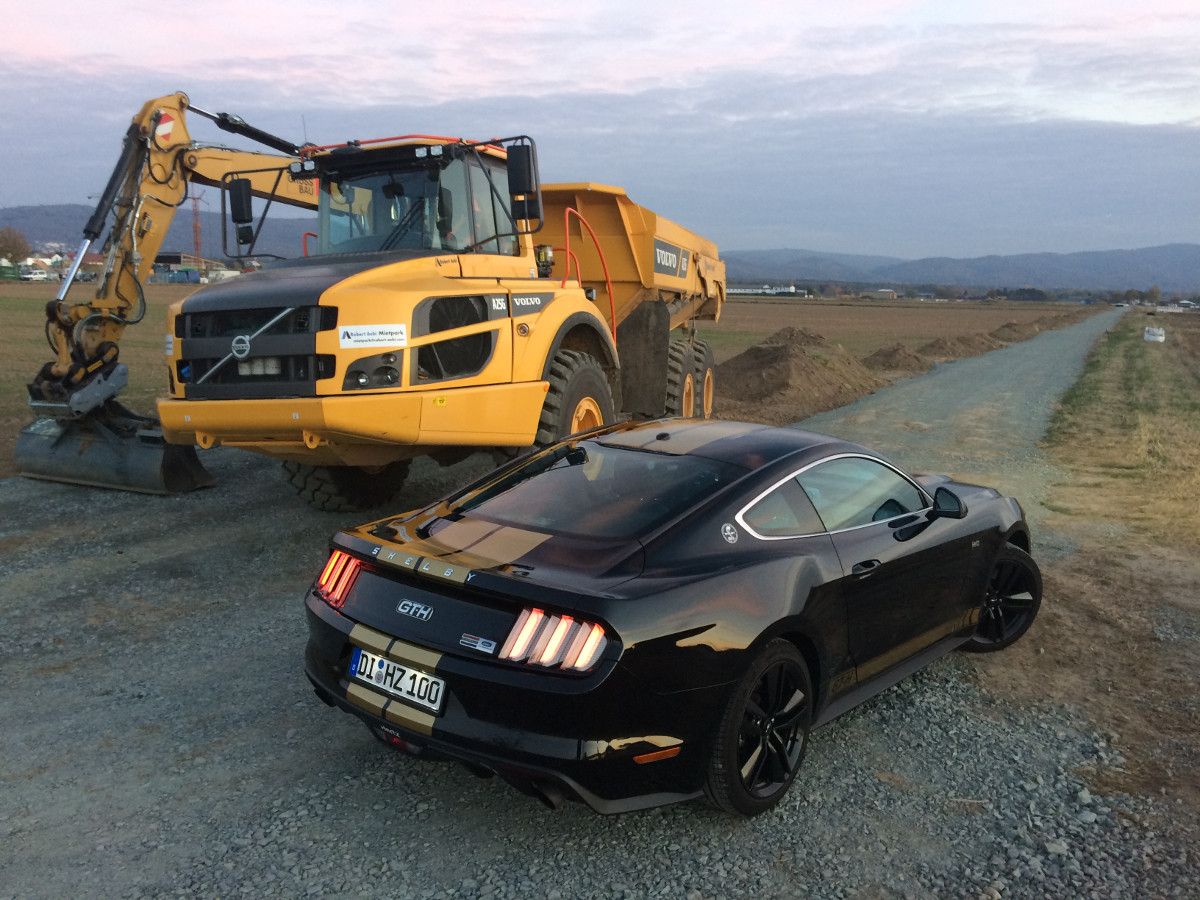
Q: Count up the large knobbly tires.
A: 4